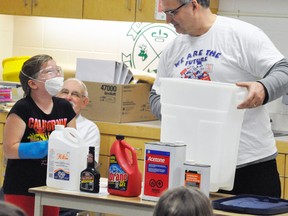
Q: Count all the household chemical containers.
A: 5